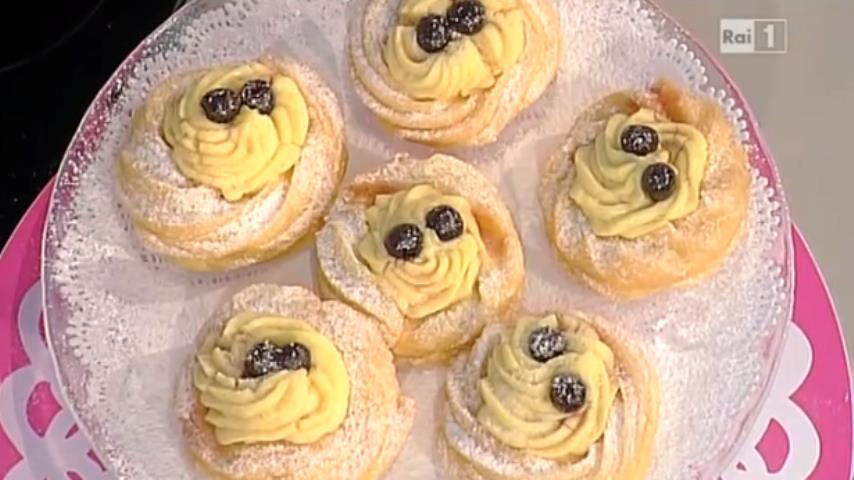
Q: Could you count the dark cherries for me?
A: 12